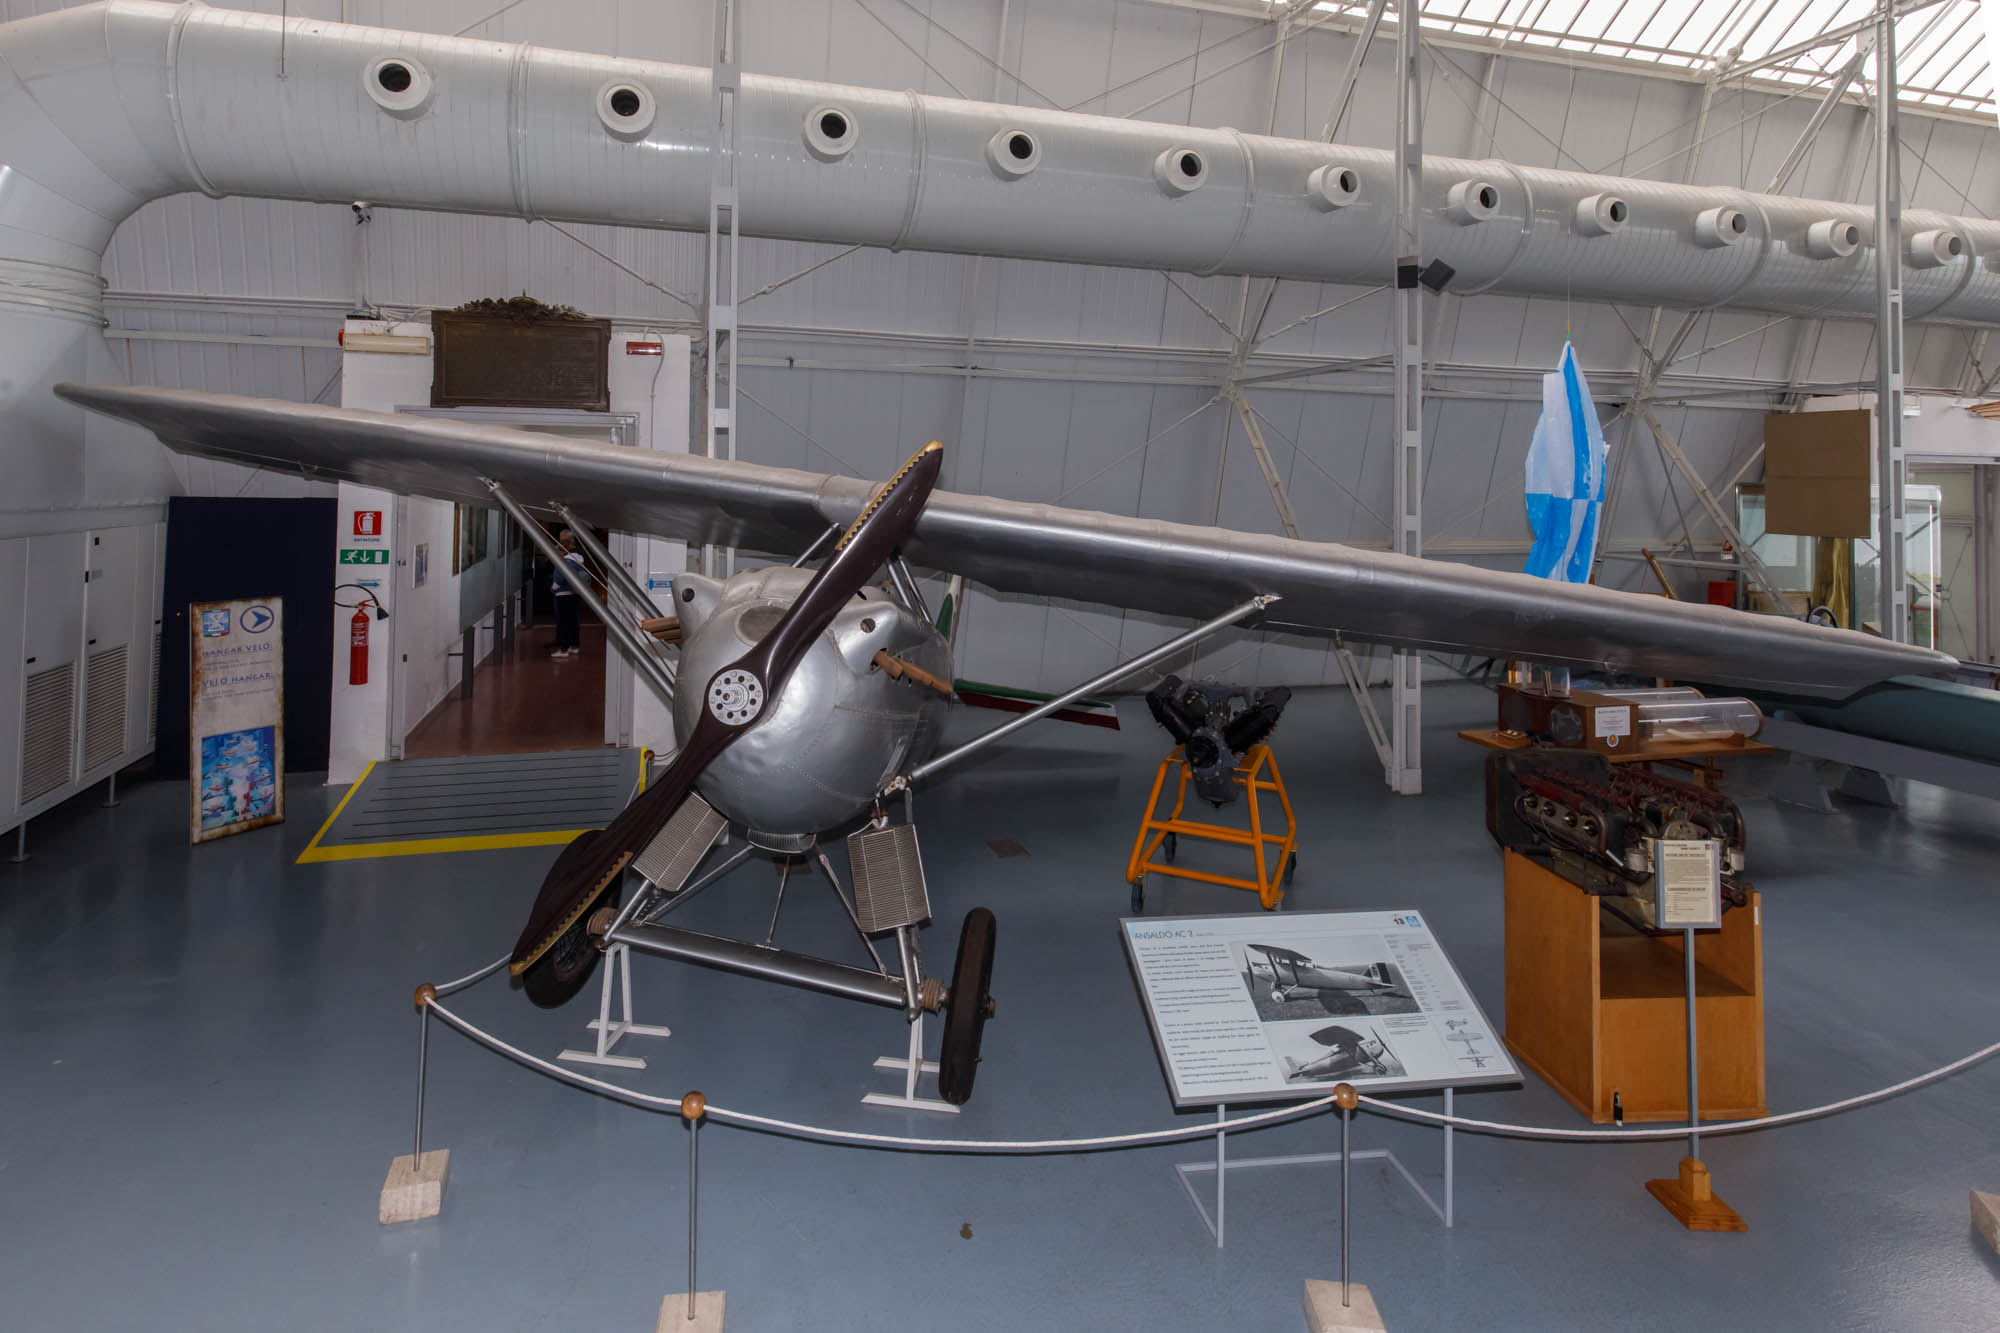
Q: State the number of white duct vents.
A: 11